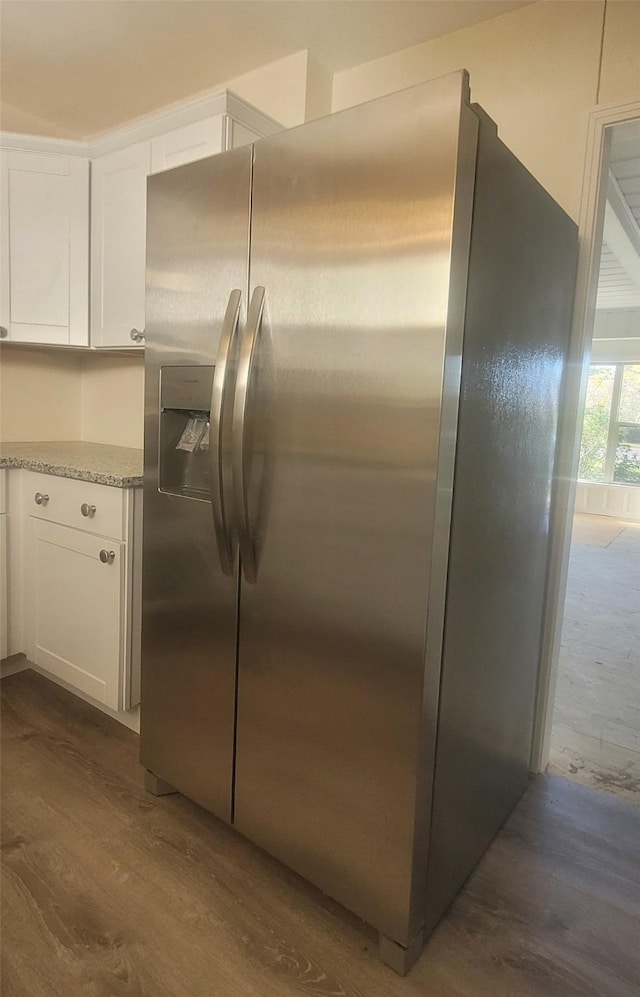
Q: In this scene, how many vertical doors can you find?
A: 2